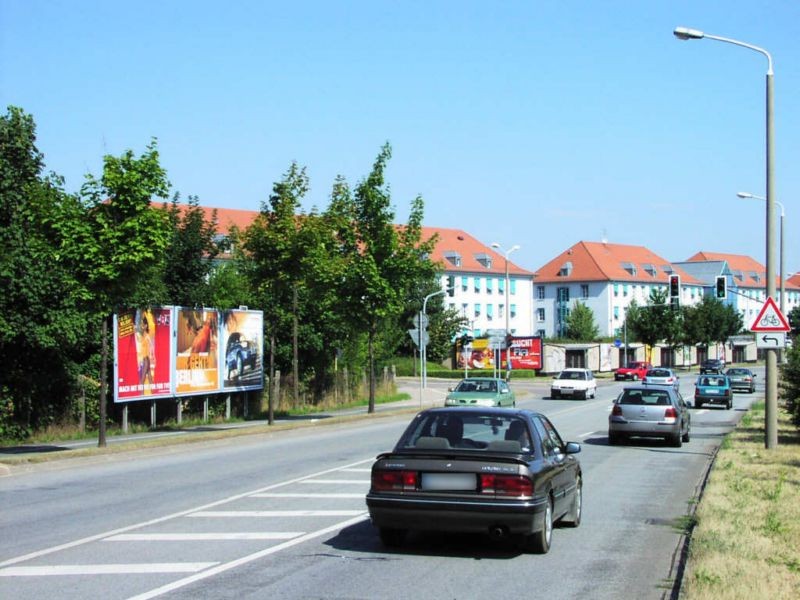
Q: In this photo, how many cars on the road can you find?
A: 9